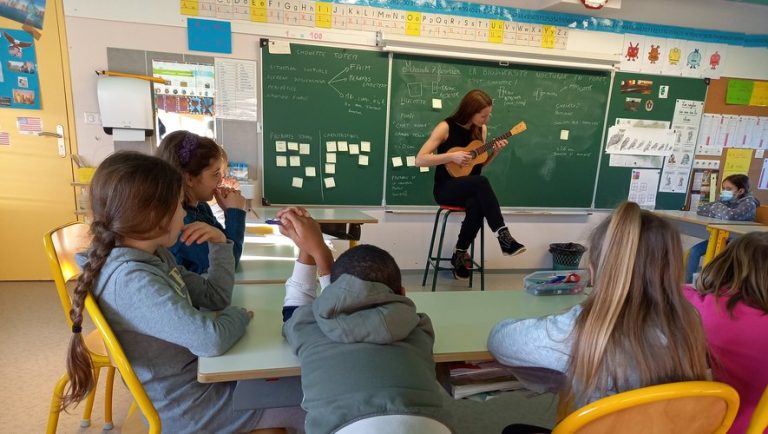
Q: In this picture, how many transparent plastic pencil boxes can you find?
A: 1